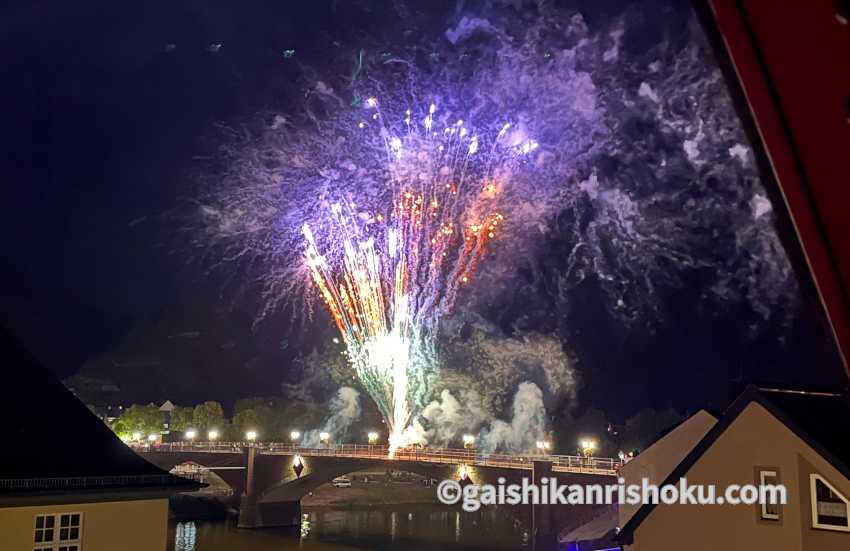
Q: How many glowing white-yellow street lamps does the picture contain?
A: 11